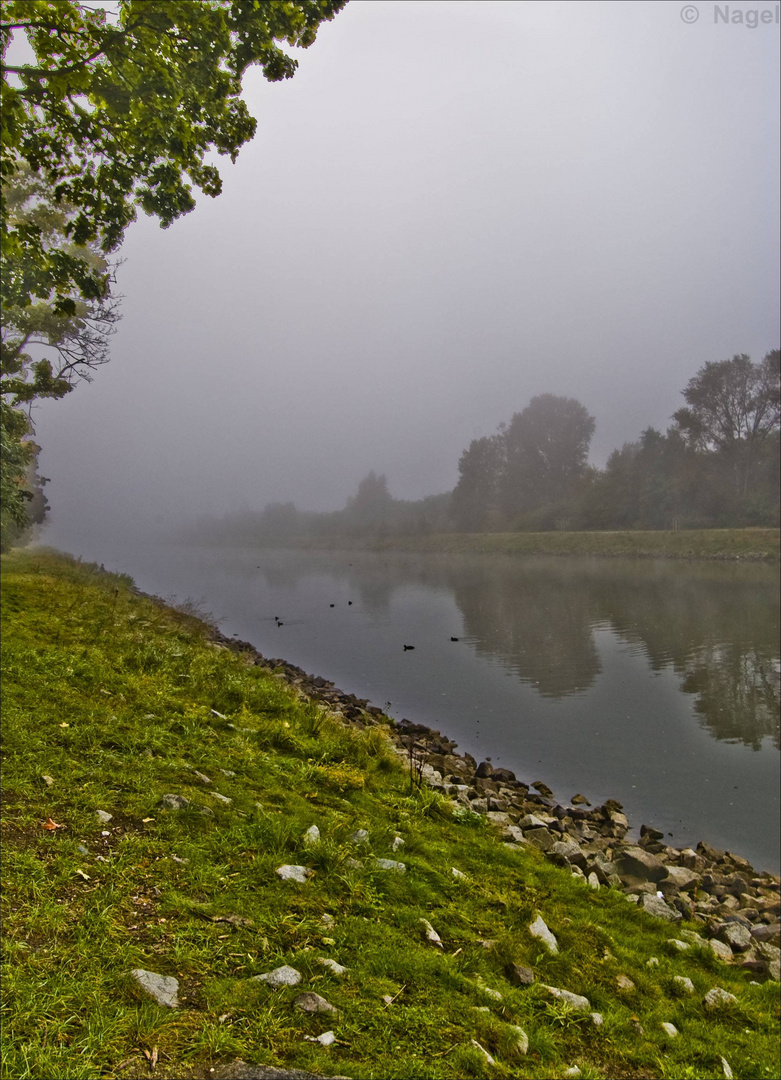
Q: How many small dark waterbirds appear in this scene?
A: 6